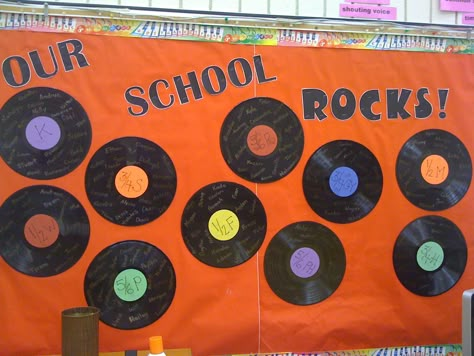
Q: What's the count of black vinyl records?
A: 10